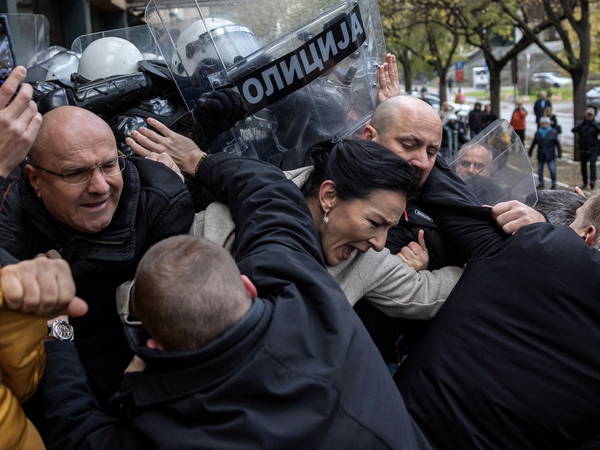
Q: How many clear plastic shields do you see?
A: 4